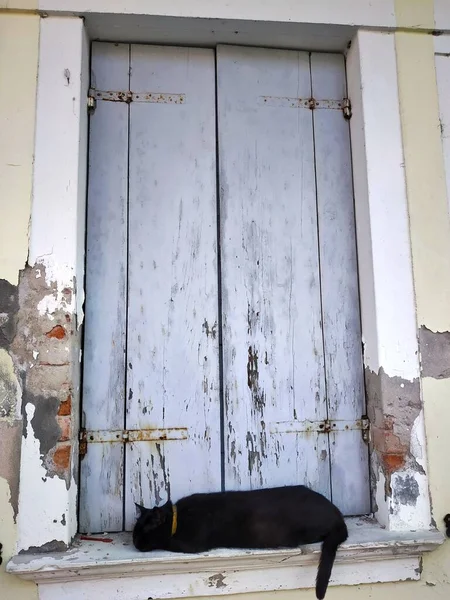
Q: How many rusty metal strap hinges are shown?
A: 4